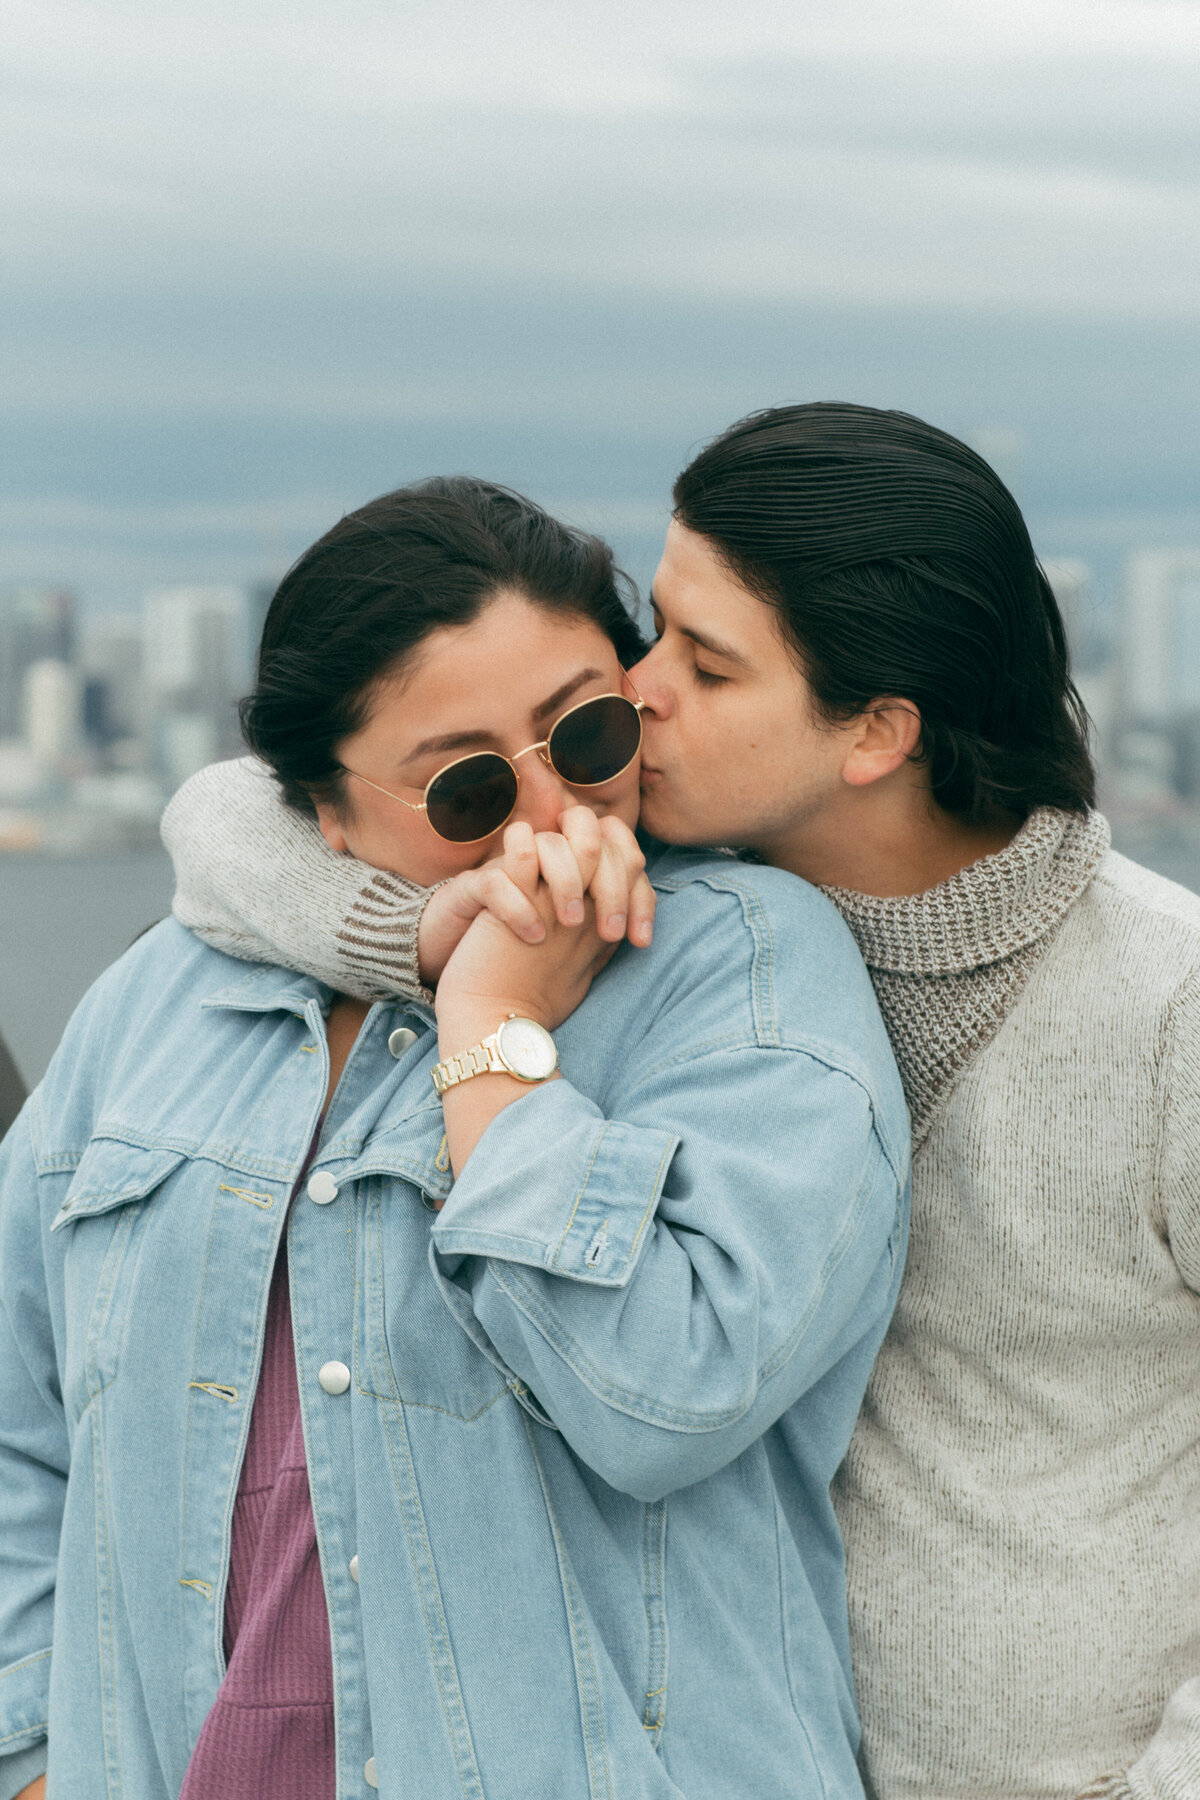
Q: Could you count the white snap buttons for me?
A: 5